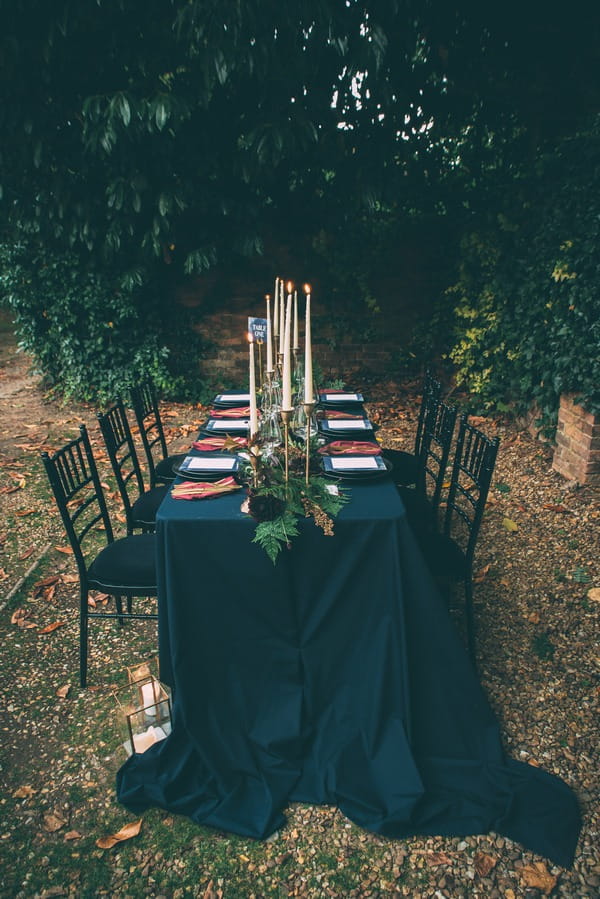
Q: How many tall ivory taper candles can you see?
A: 7